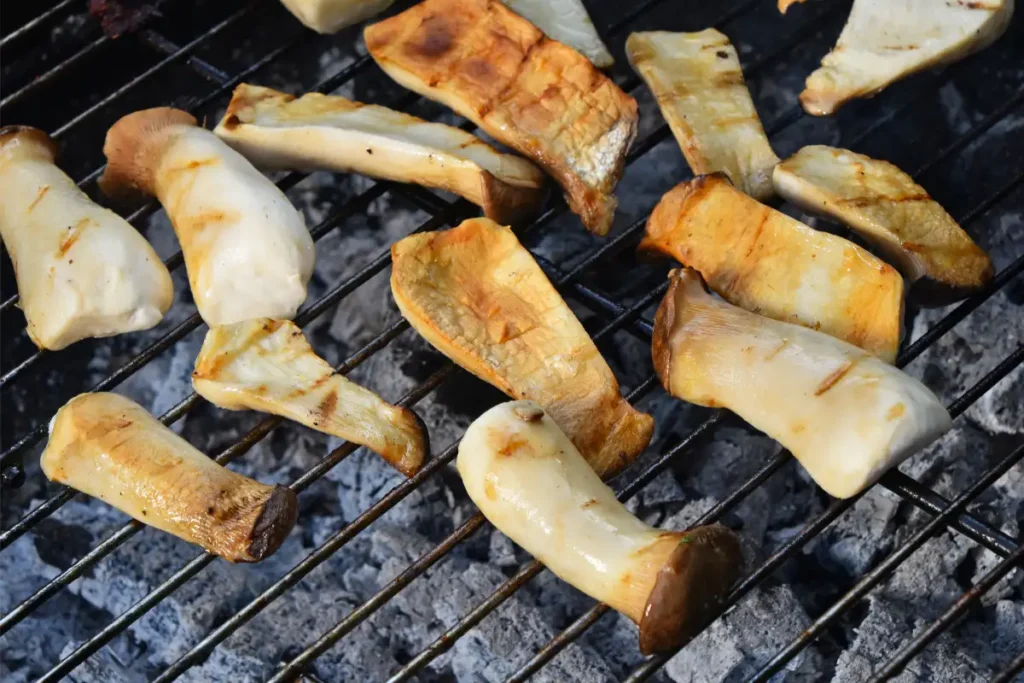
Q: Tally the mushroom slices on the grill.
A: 15